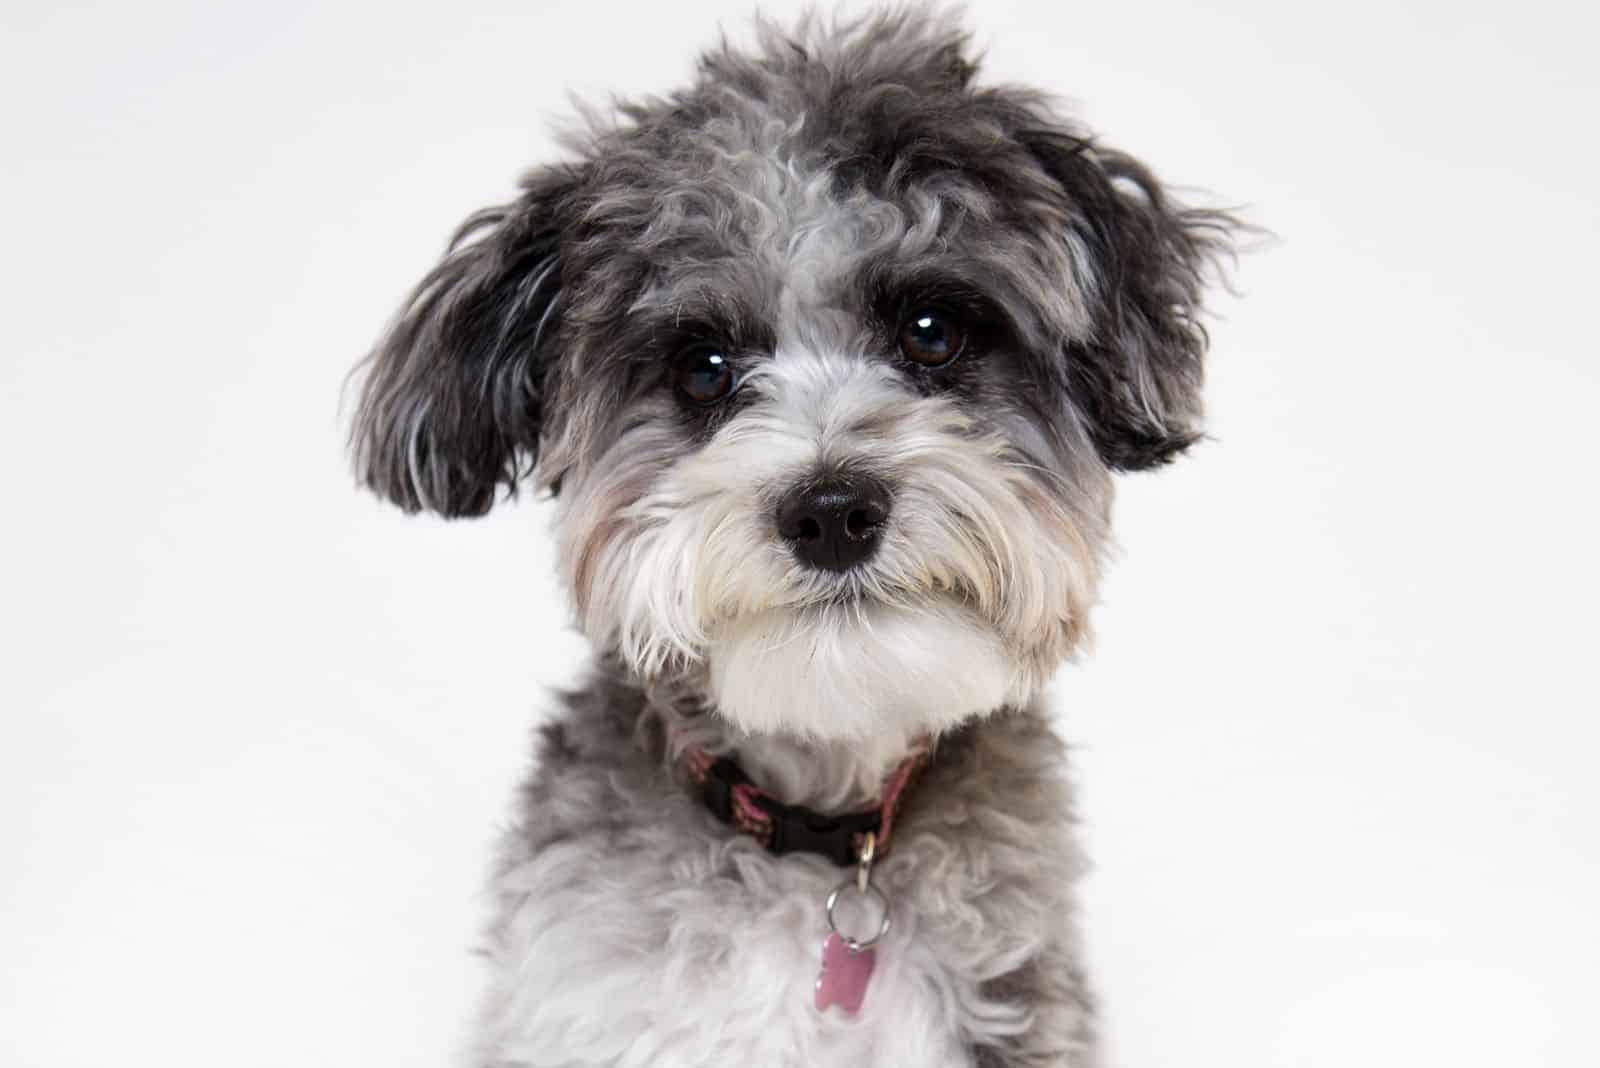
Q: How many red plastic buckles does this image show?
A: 0